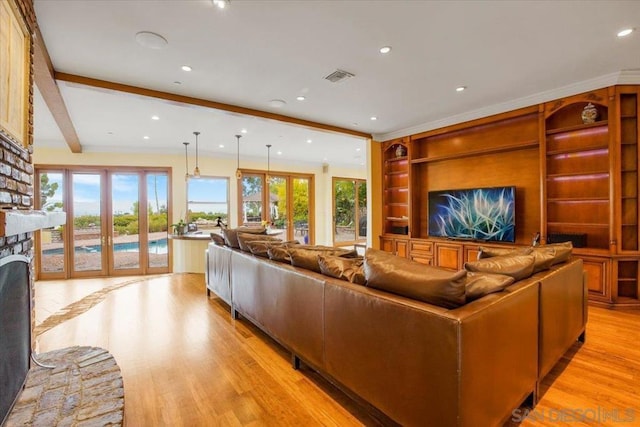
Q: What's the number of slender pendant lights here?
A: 4